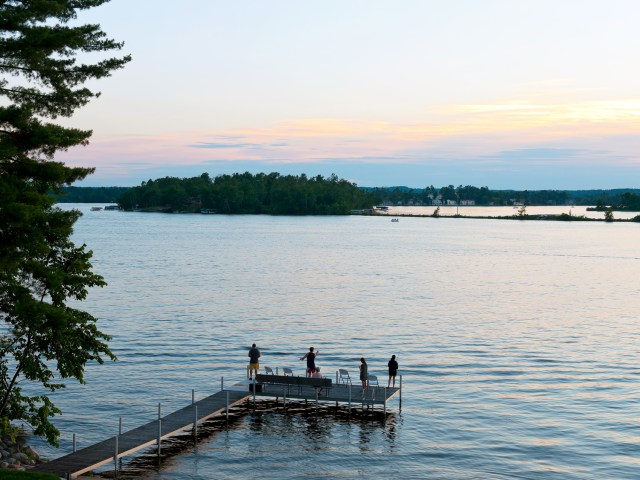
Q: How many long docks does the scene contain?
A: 1